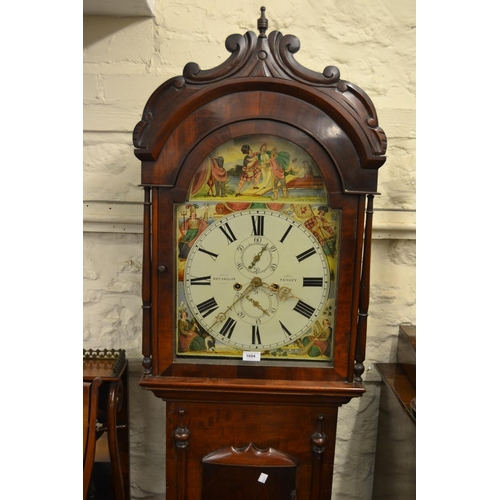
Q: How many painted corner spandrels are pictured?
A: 4